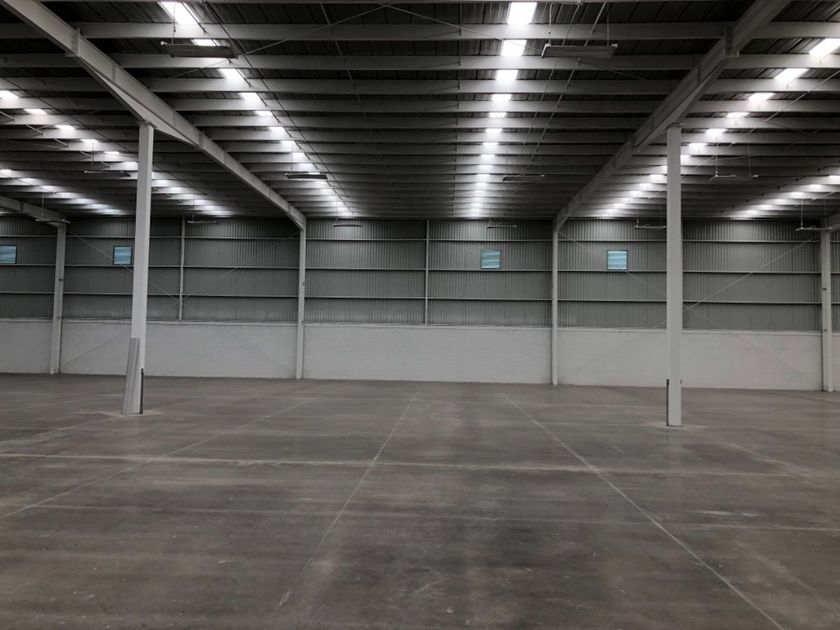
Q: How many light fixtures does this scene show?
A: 12